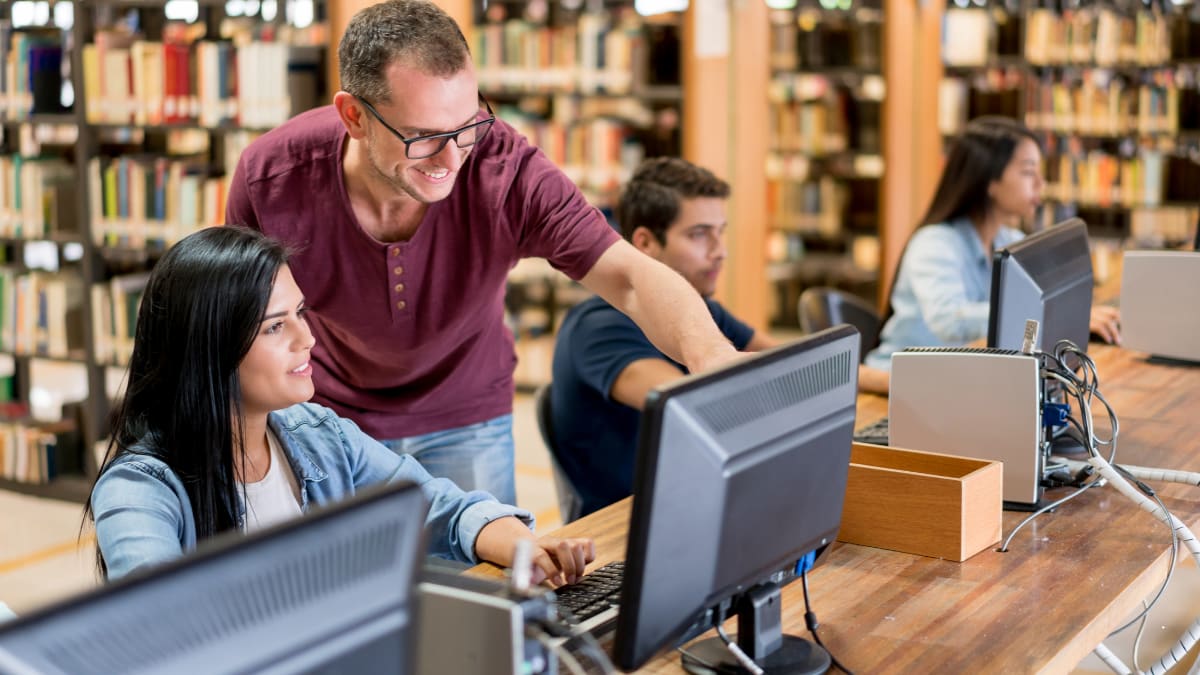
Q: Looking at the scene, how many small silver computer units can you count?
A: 3